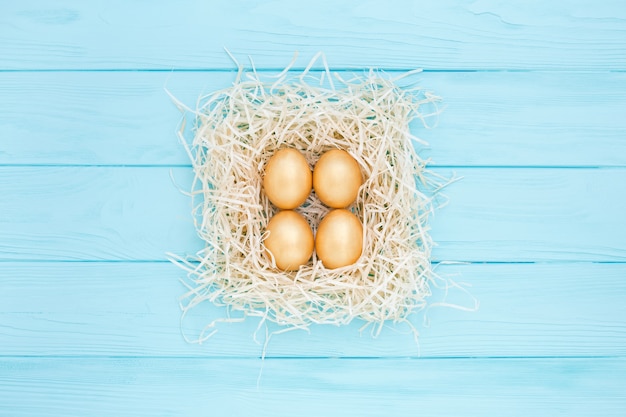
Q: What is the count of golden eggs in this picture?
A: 4